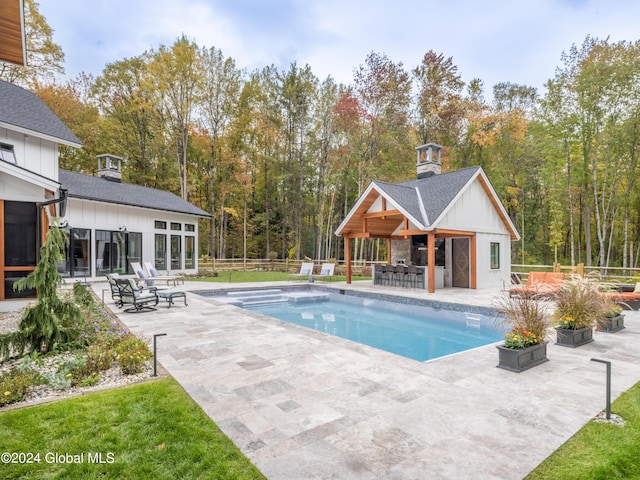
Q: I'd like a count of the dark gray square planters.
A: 3